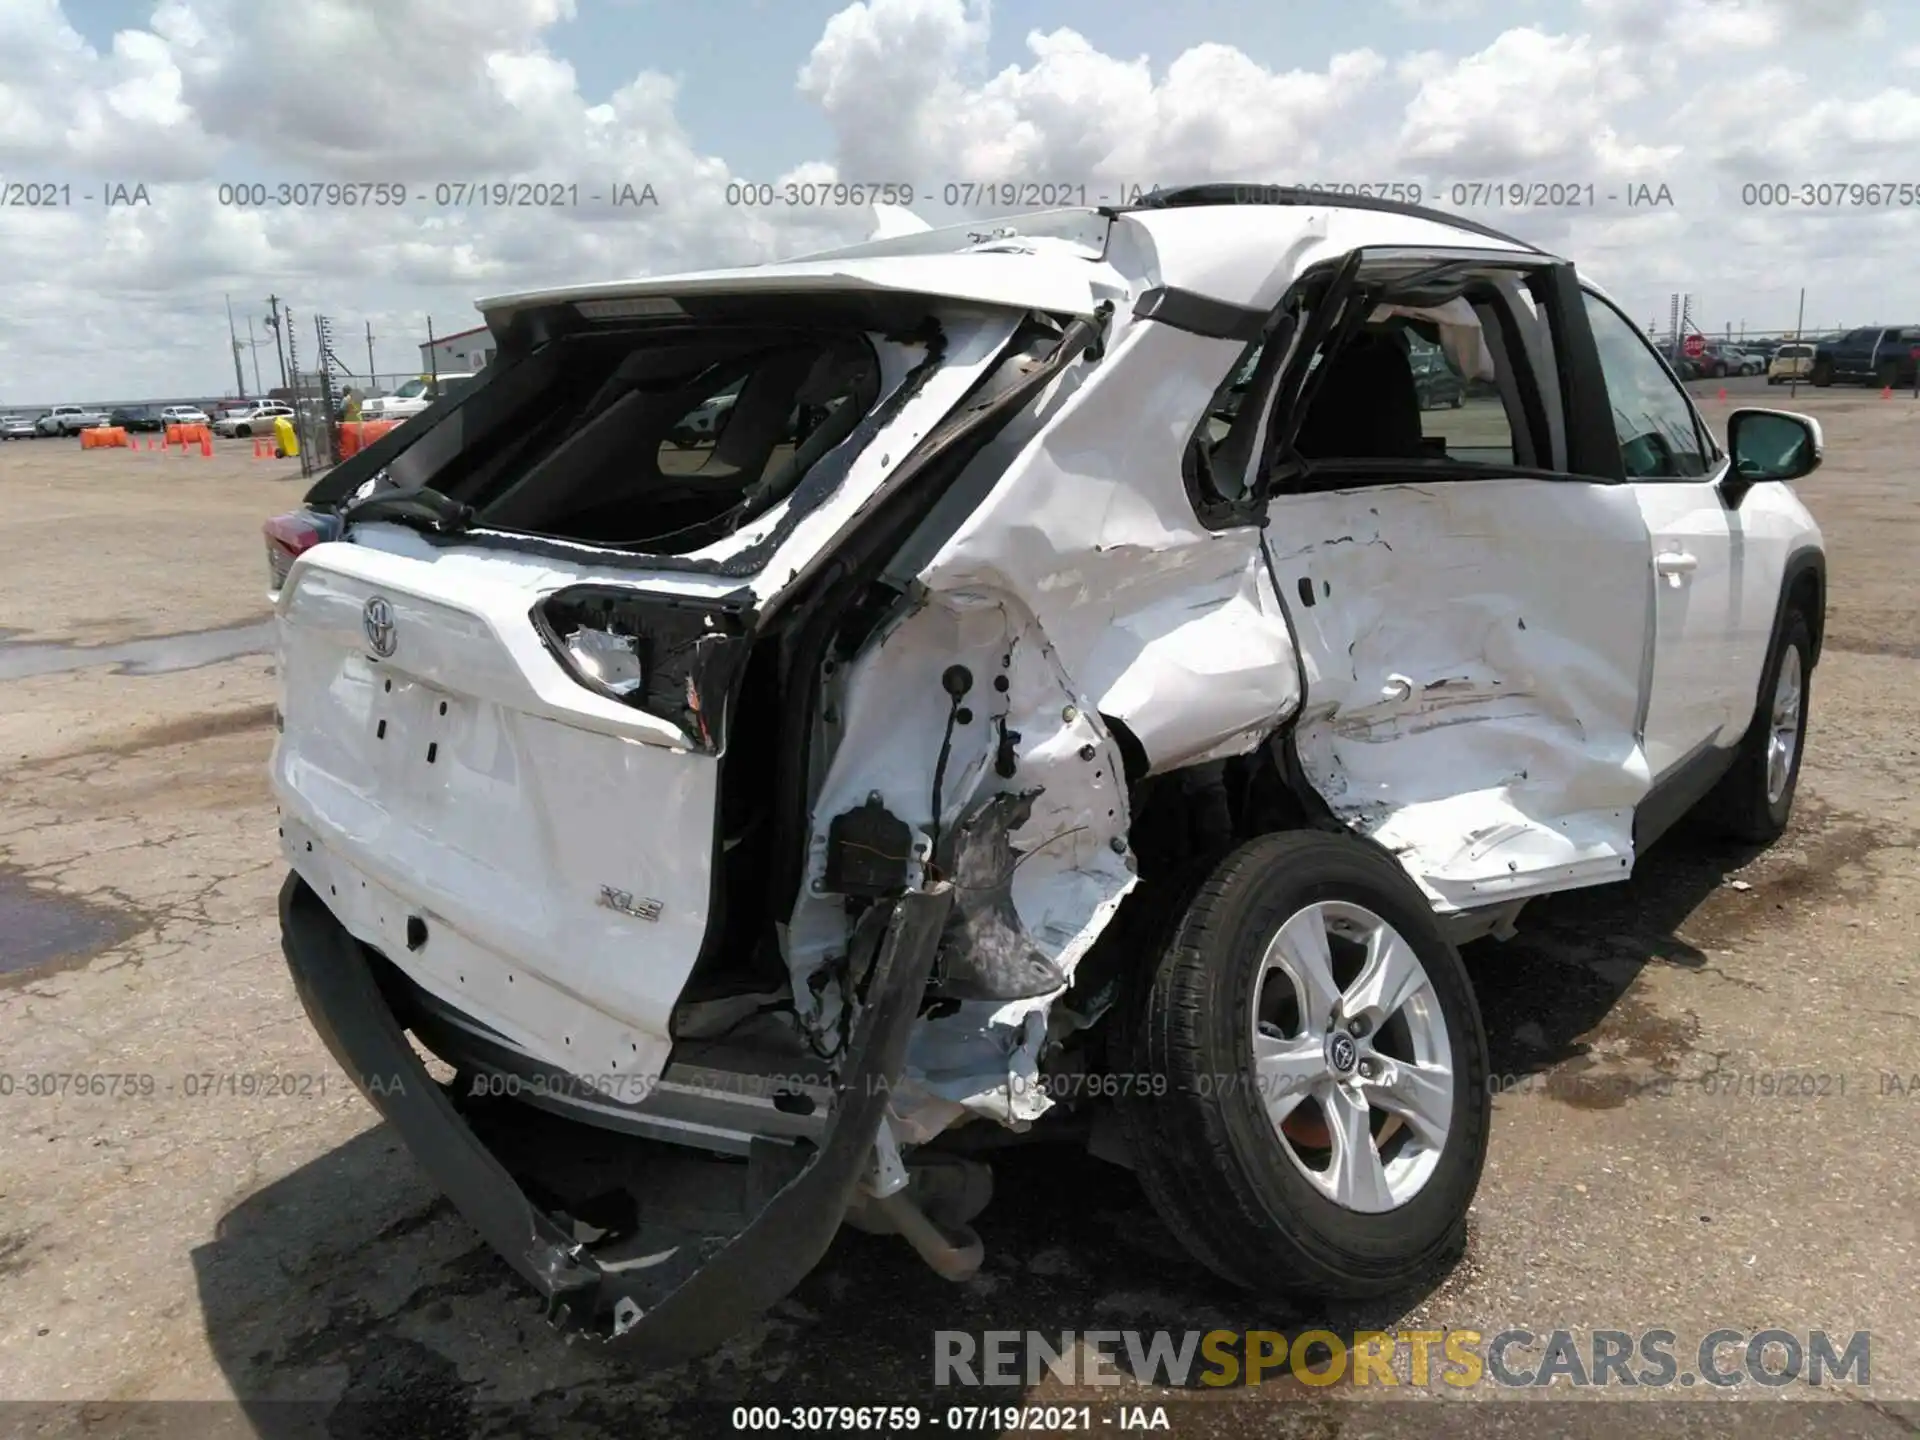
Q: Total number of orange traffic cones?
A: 9